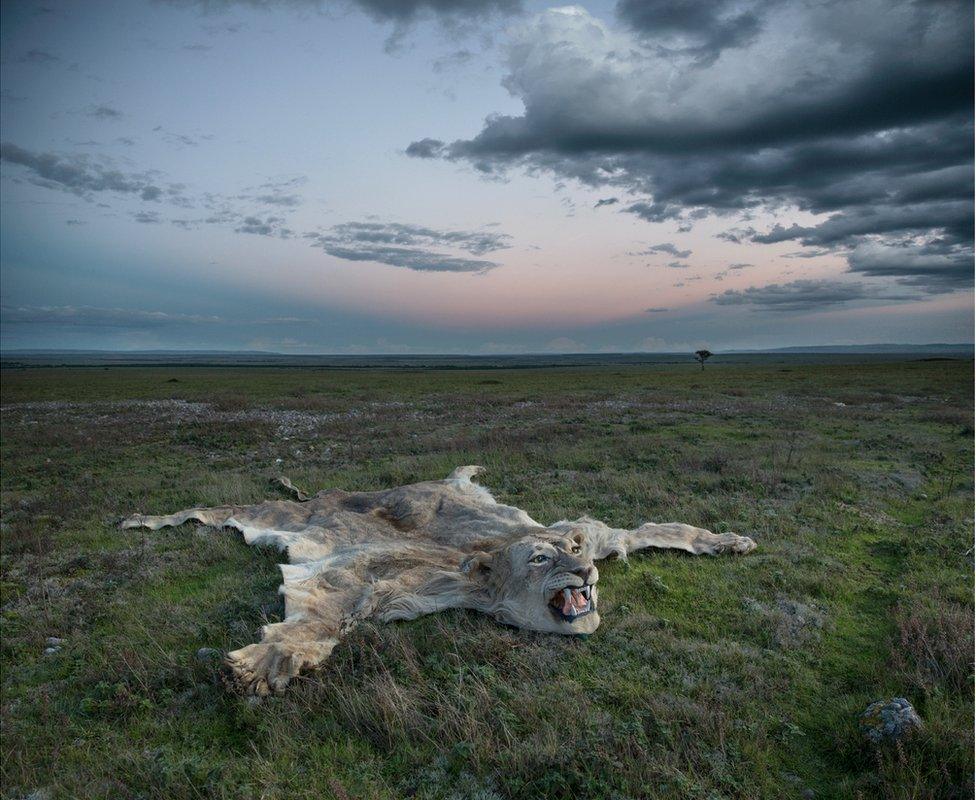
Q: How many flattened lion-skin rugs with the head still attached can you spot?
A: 1